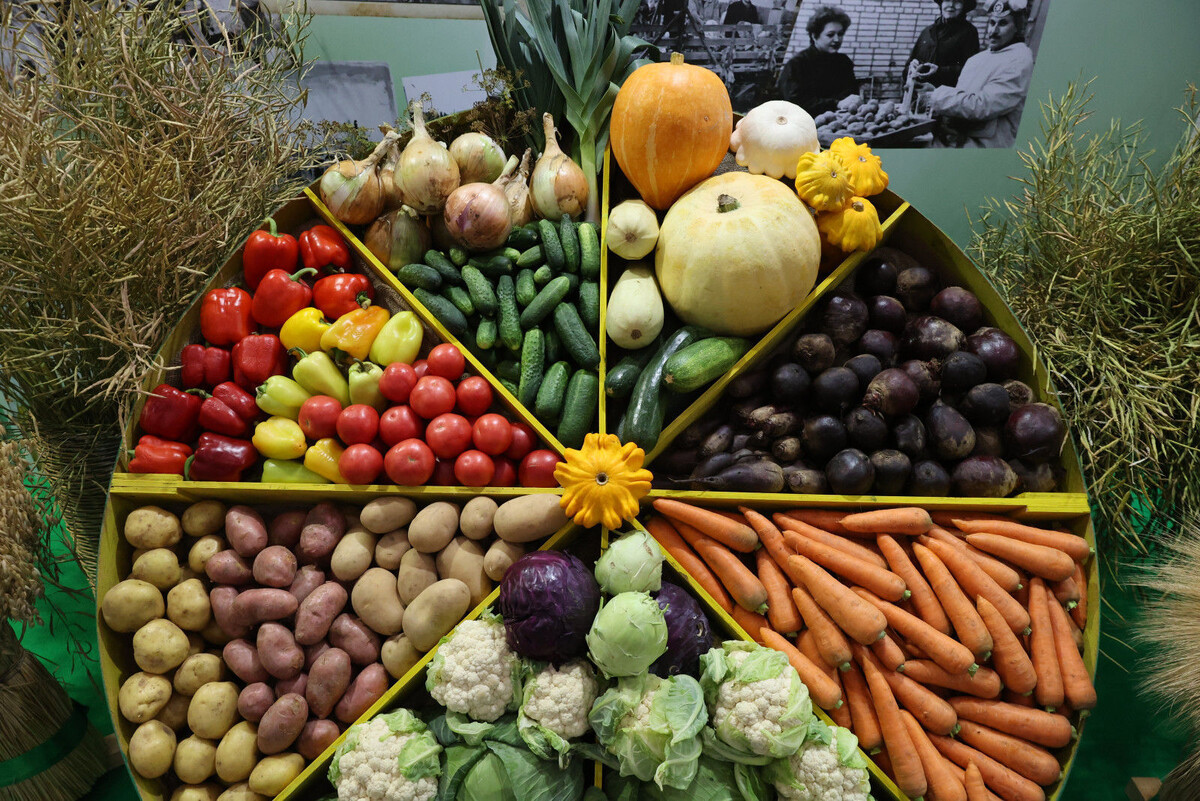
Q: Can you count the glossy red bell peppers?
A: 11